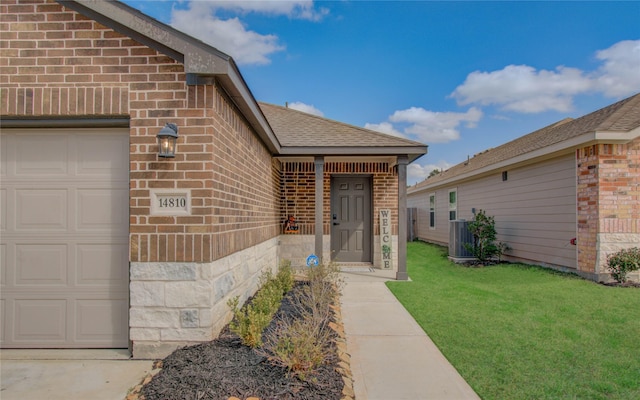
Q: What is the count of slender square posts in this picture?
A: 2